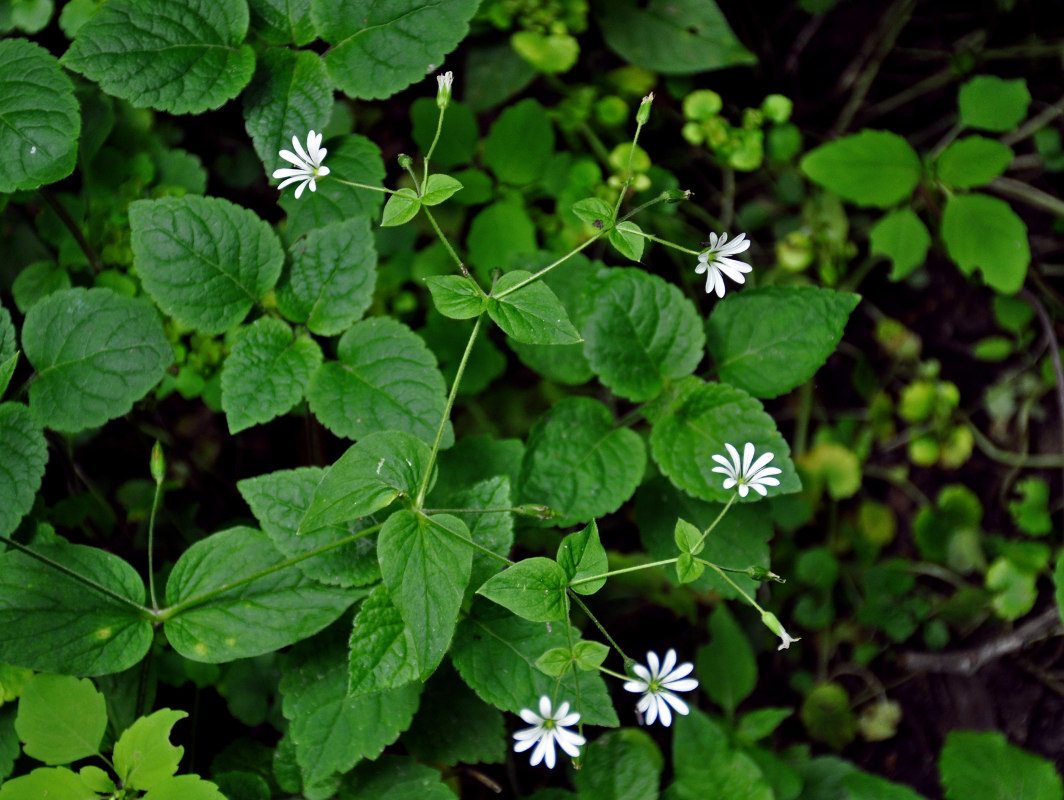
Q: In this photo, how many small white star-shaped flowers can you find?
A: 5